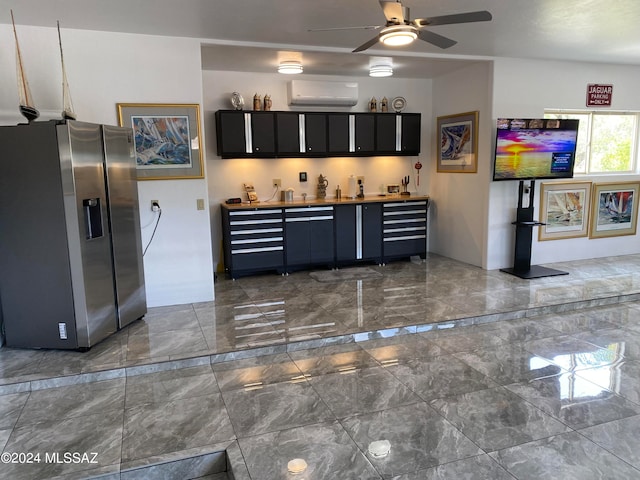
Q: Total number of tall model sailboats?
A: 2